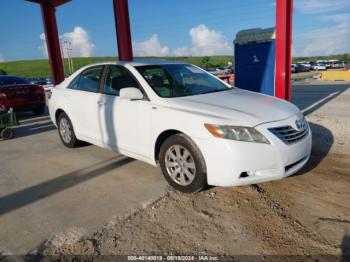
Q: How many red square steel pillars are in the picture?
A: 3